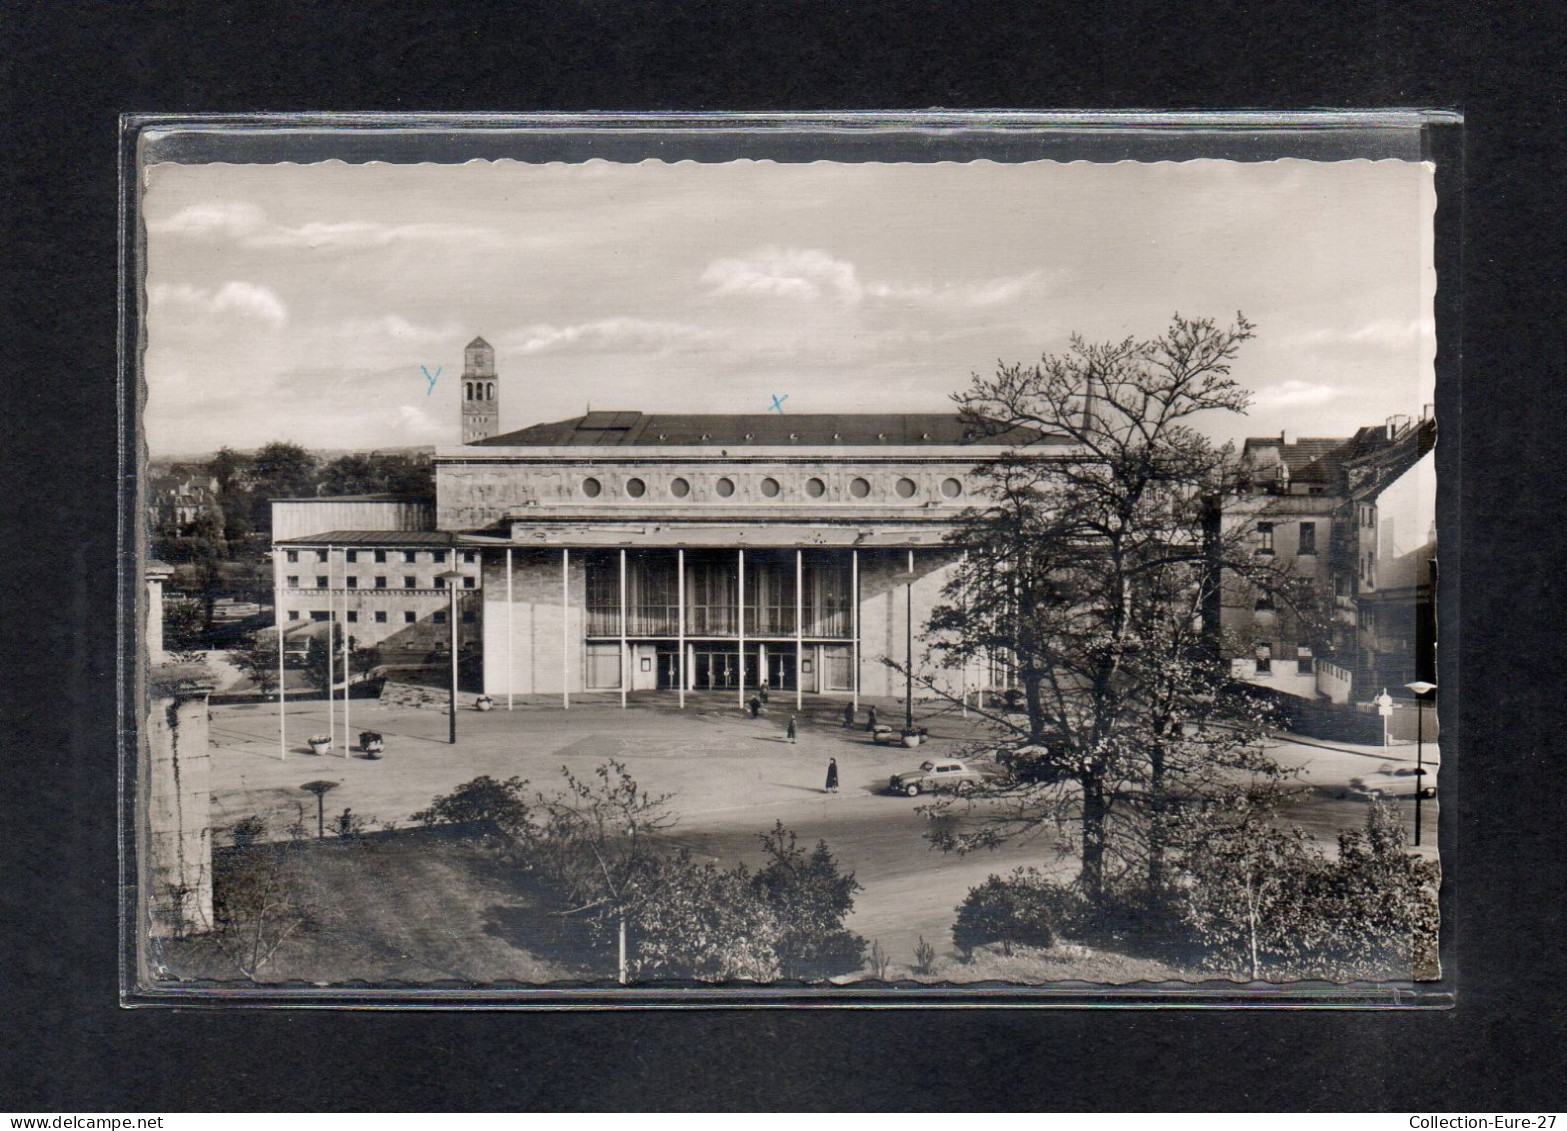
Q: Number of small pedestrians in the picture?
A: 6